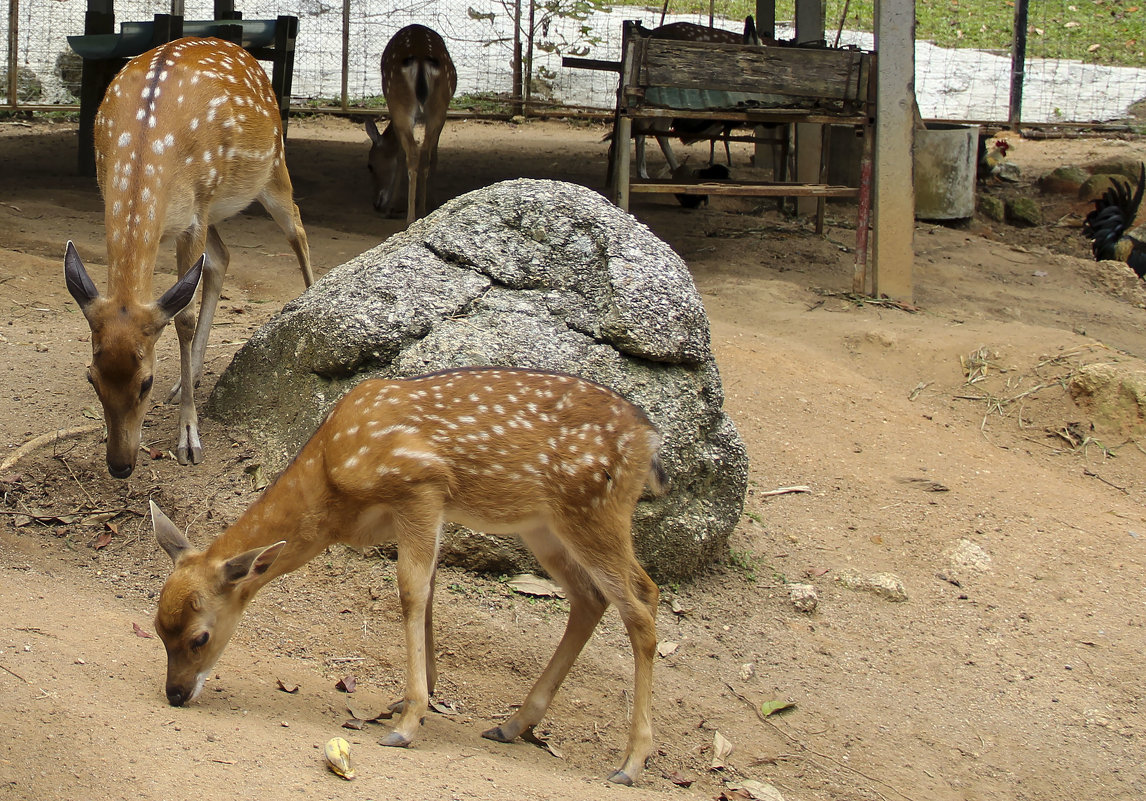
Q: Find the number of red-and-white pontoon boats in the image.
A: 0